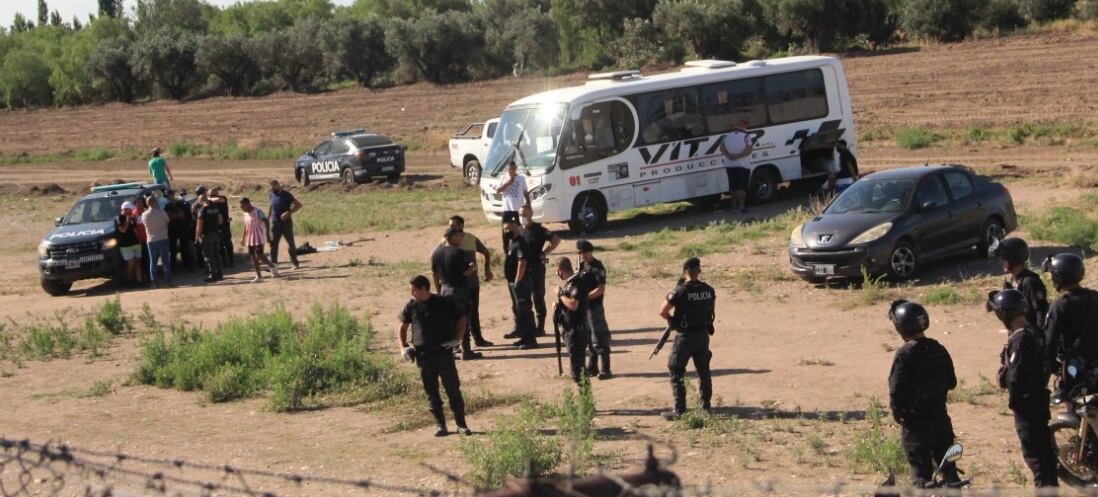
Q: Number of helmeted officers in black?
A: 4